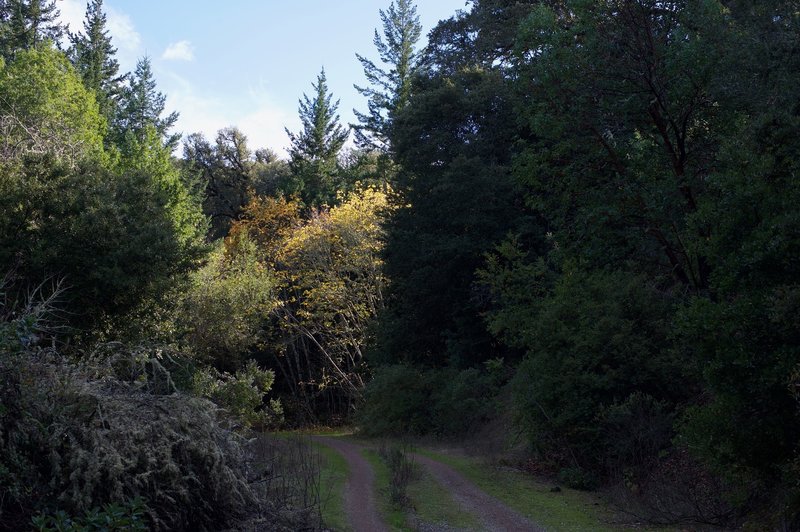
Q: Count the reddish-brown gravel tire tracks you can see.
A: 2